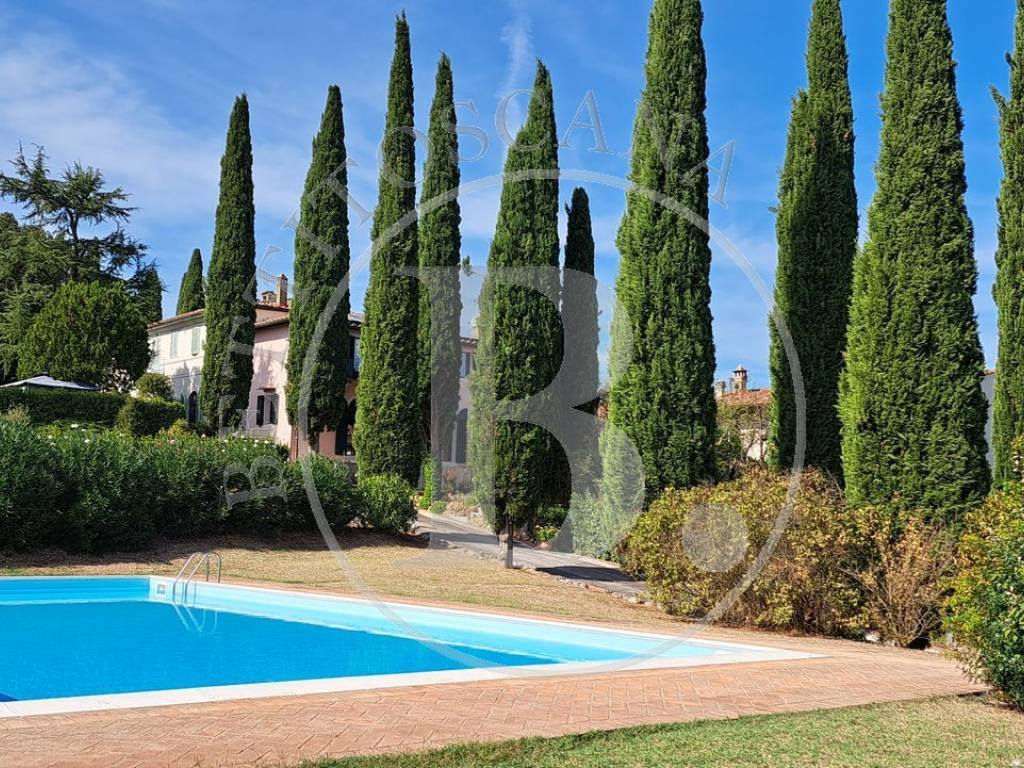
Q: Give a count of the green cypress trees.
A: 11